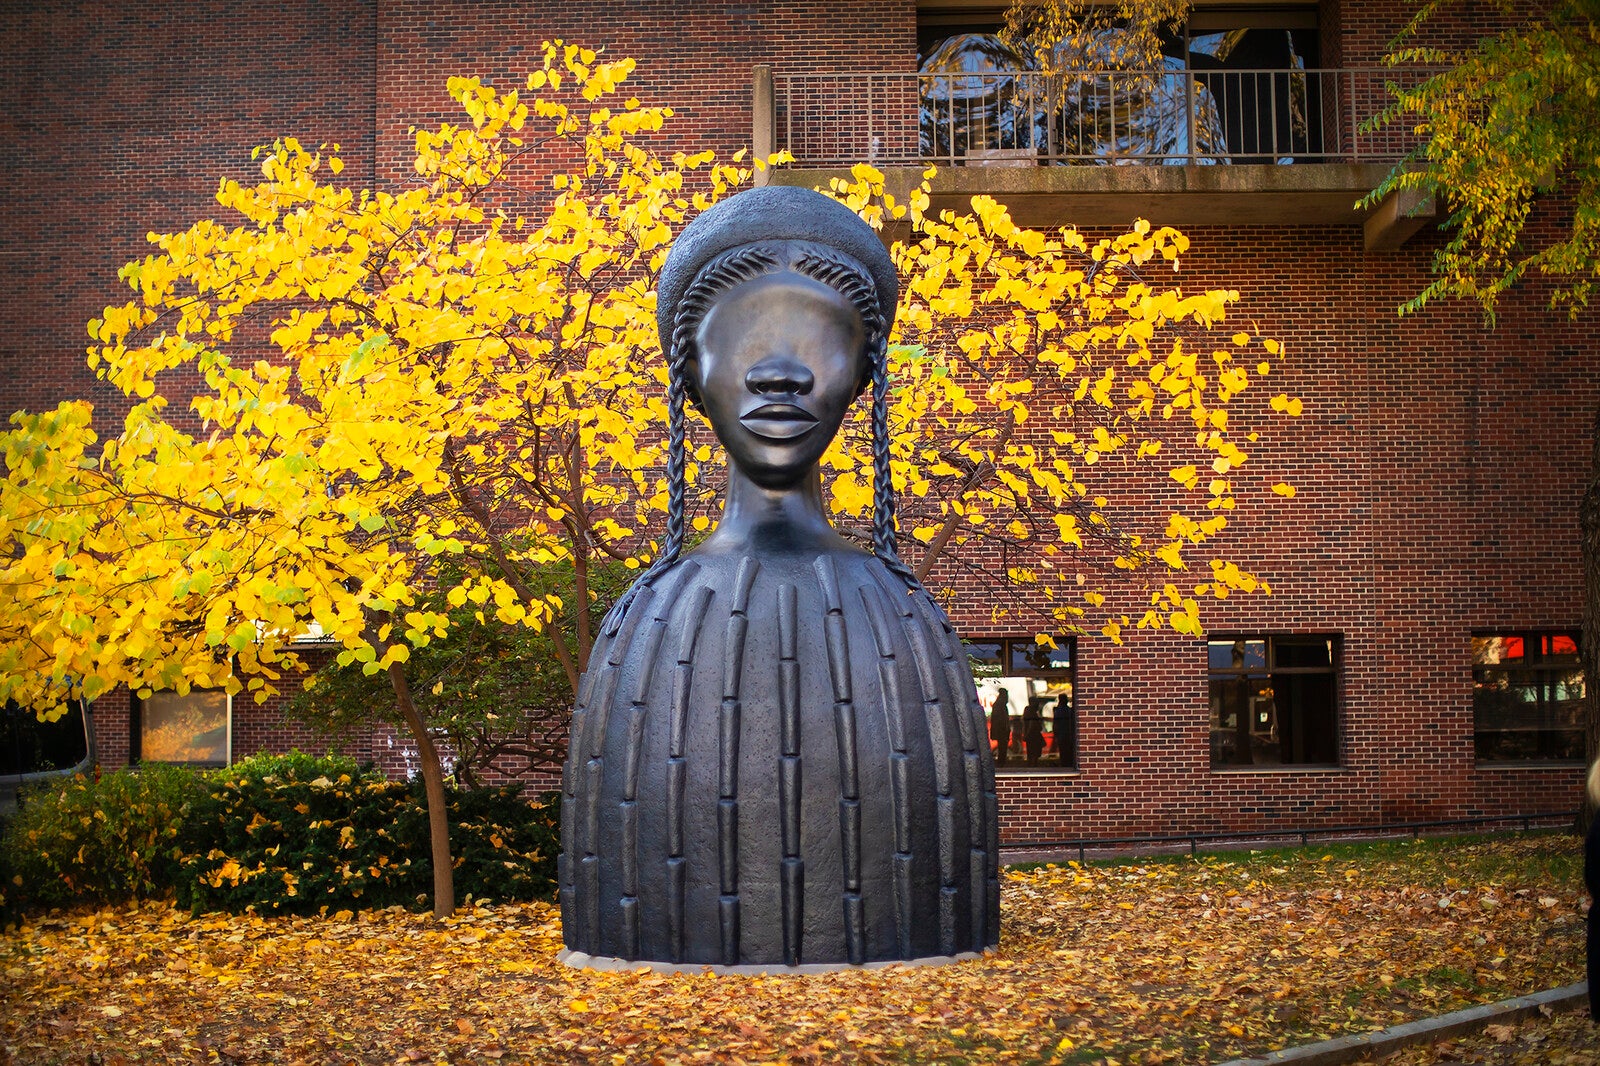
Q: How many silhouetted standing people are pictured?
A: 3